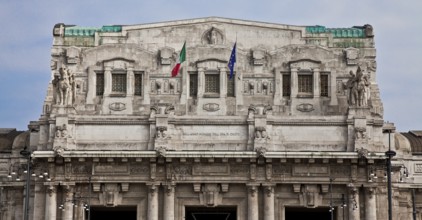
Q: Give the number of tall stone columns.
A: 8